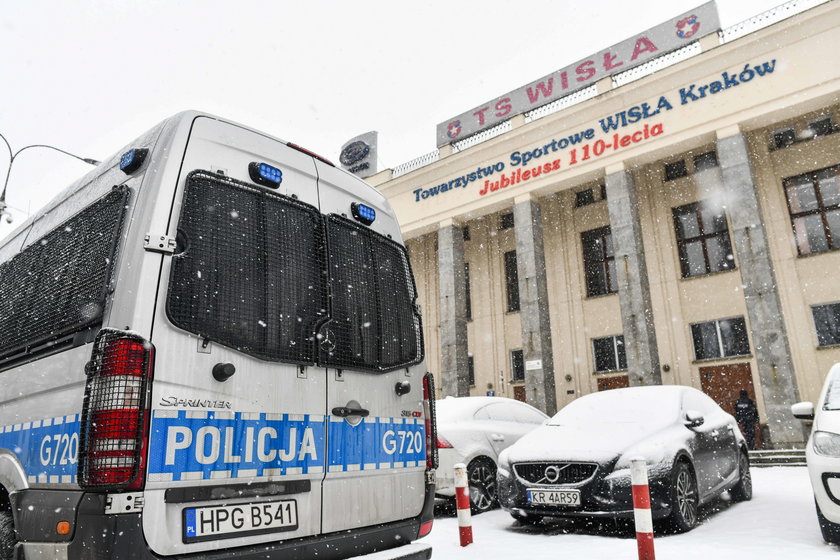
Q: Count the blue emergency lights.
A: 3